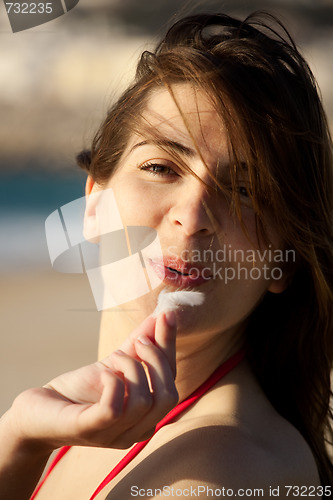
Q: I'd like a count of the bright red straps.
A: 2